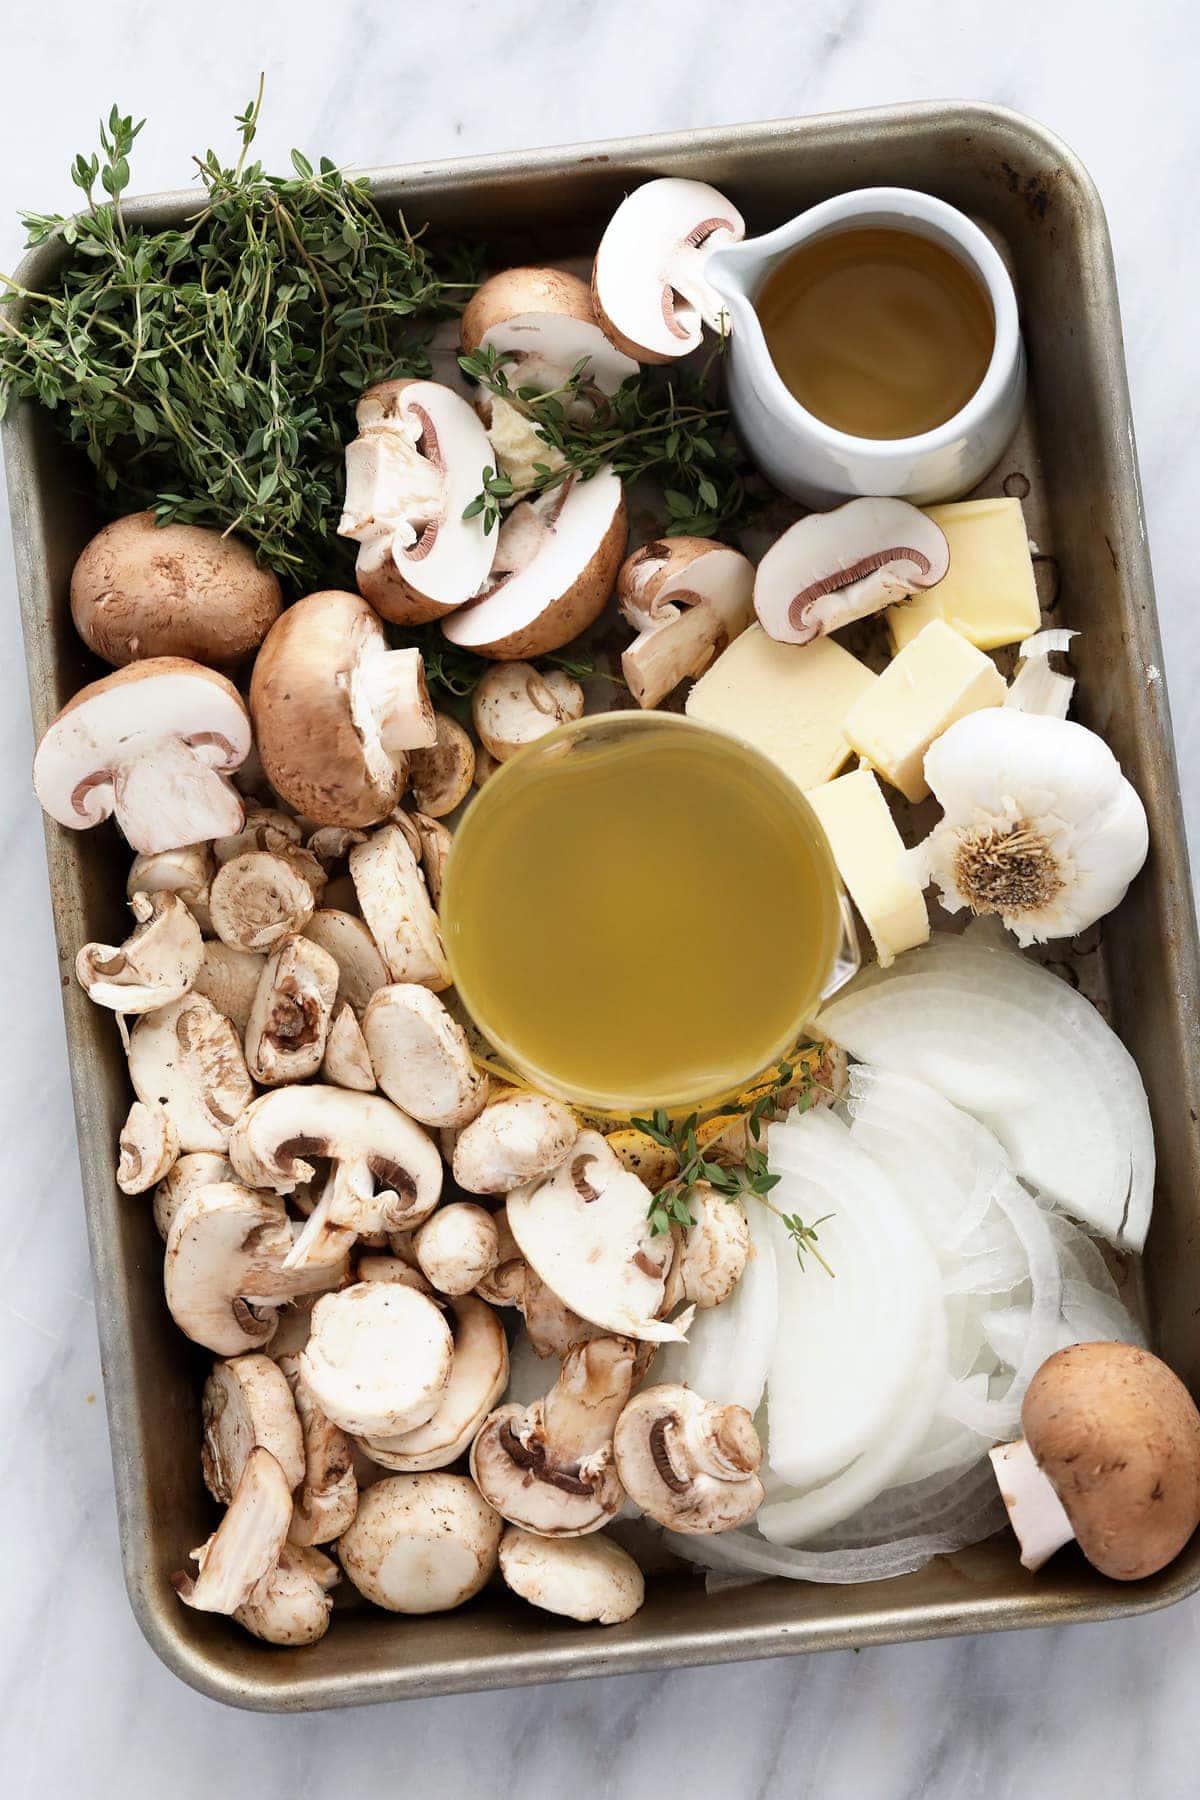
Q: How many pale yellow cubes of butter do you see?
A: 4